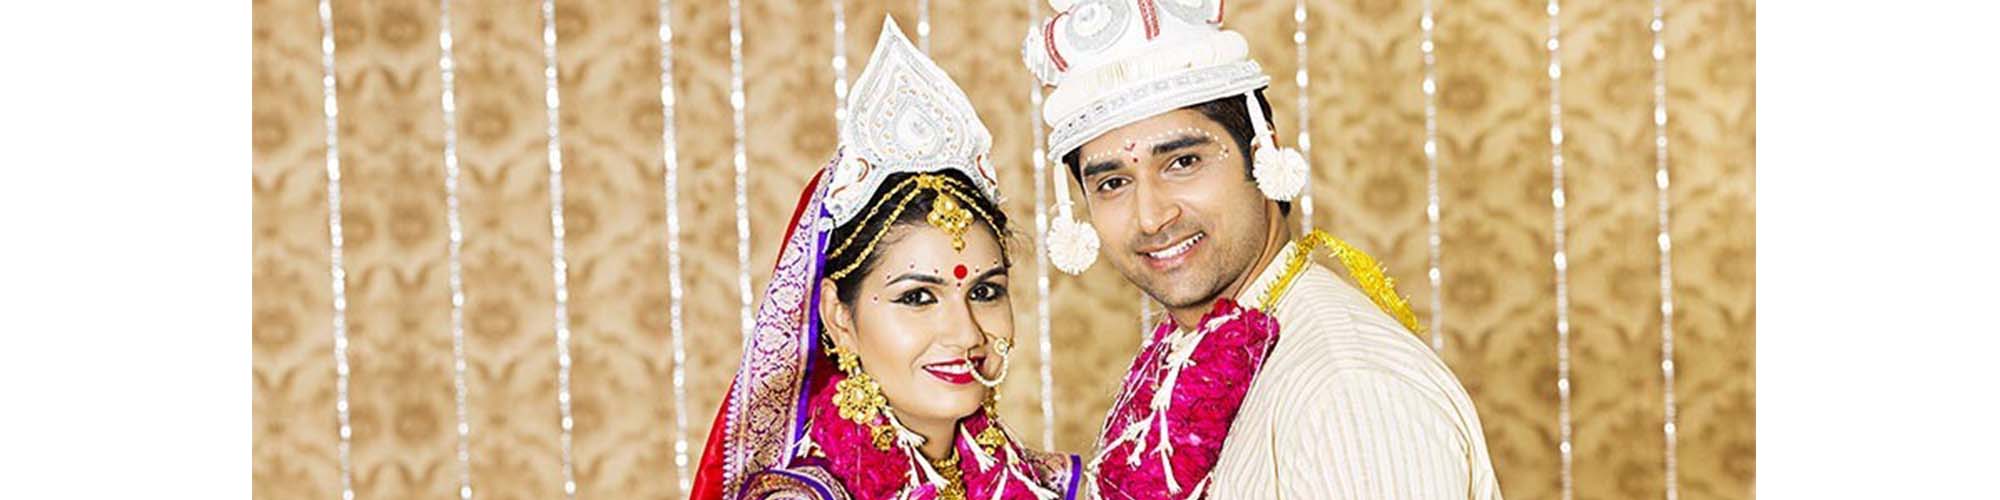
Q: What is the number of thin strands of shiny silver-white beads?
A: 13